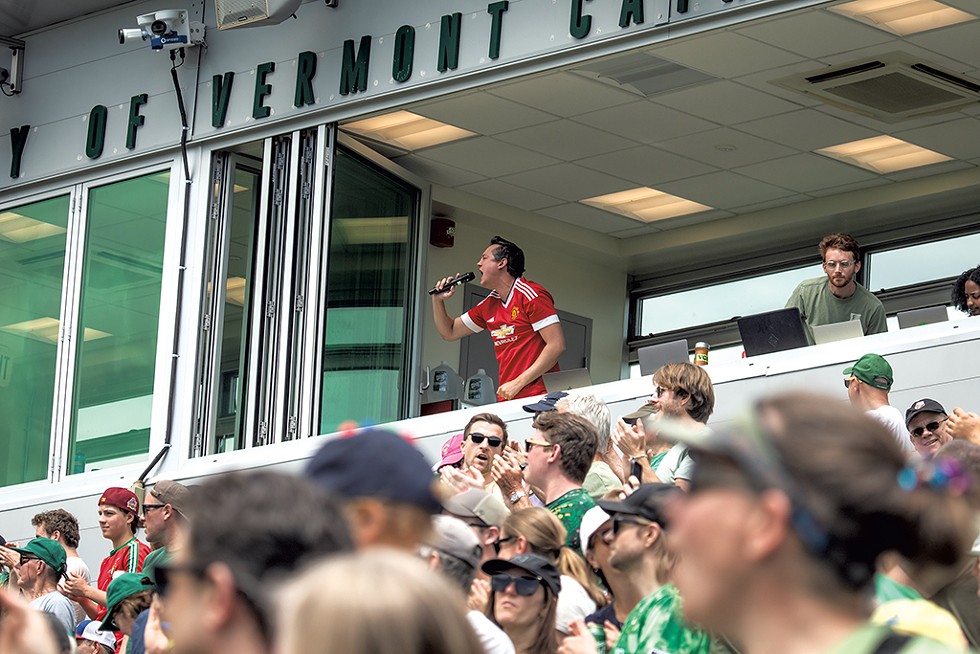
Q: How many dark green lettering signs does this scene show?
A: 1